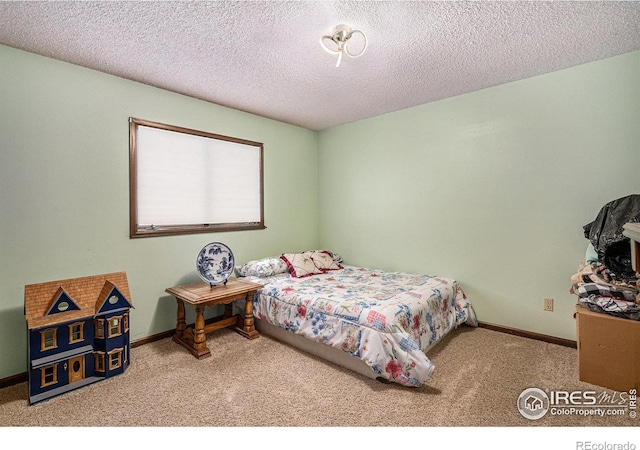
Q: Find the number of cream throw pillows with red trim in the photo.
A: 2